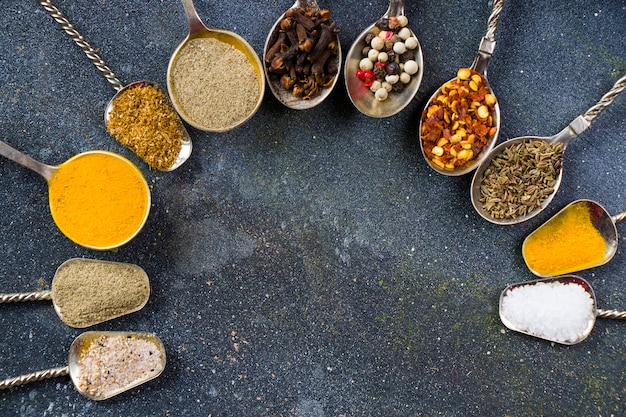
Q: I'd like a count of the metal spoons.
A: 11